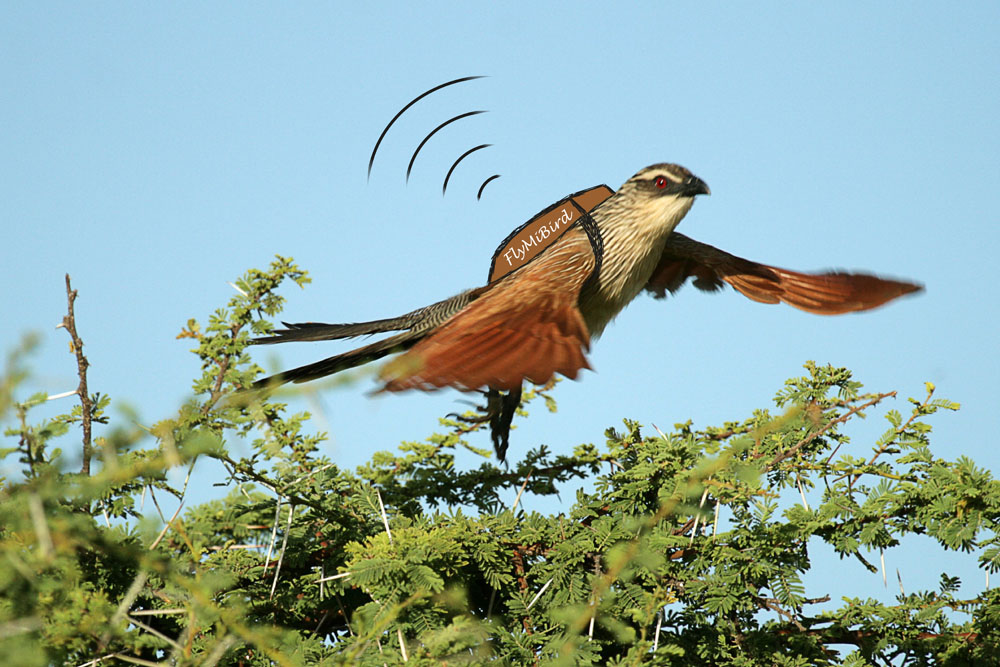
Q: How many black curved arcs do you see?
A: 4